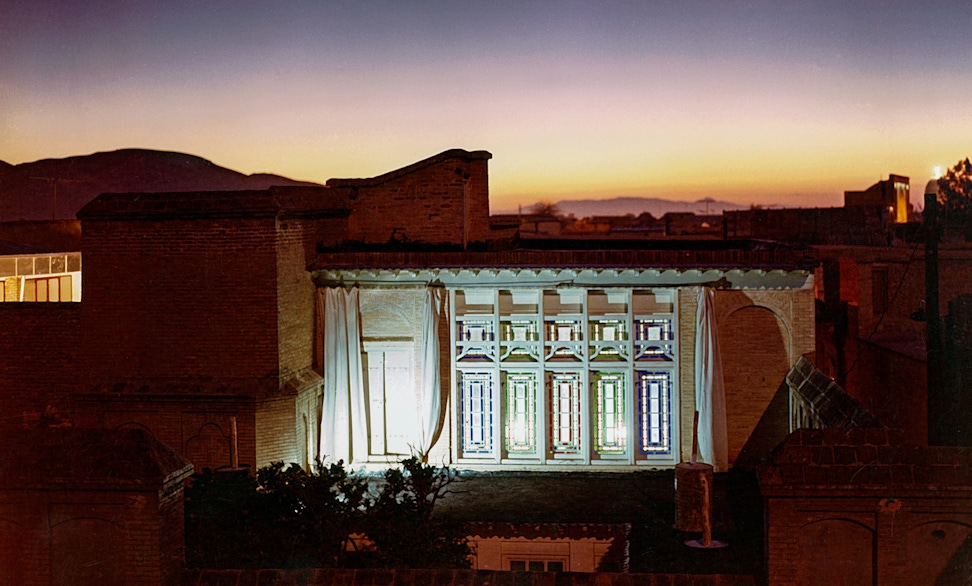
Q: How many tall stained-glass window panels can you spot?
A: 5